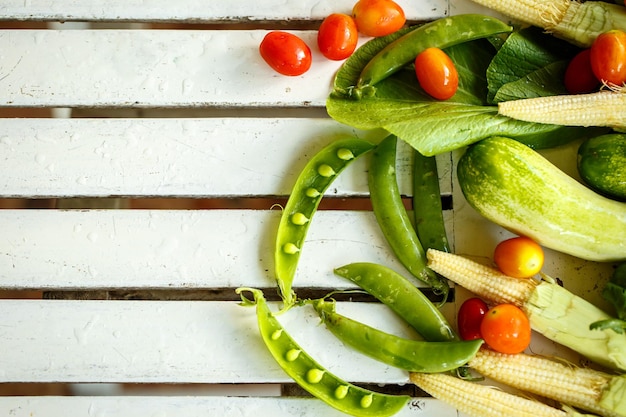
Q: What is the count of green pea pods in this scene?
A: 7